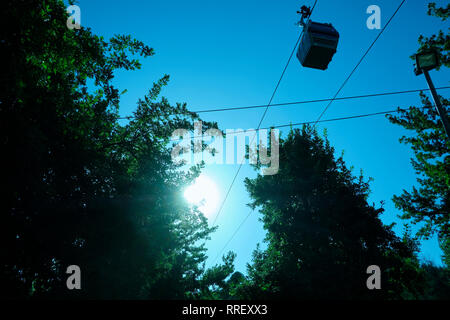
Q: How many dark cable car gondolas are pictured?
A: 1